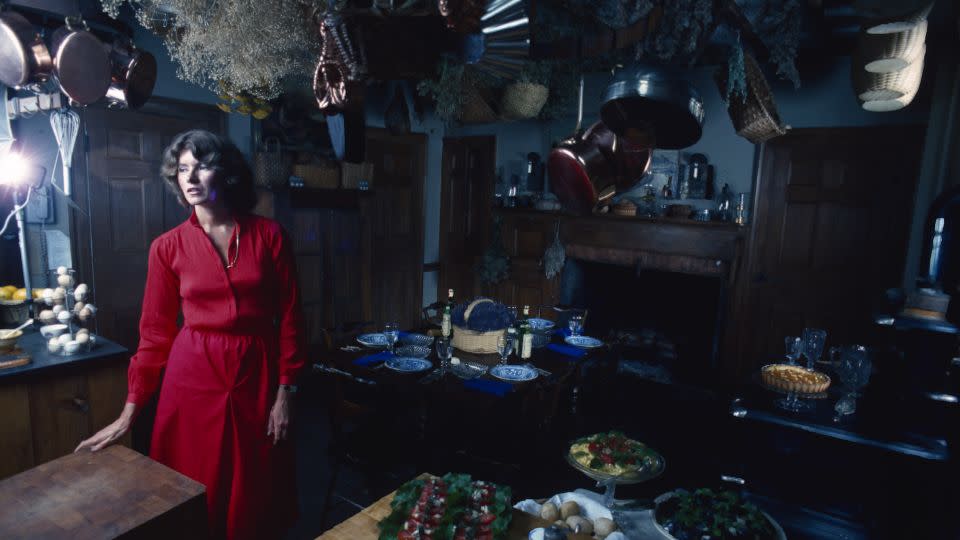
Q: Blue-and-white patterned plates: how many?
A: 5